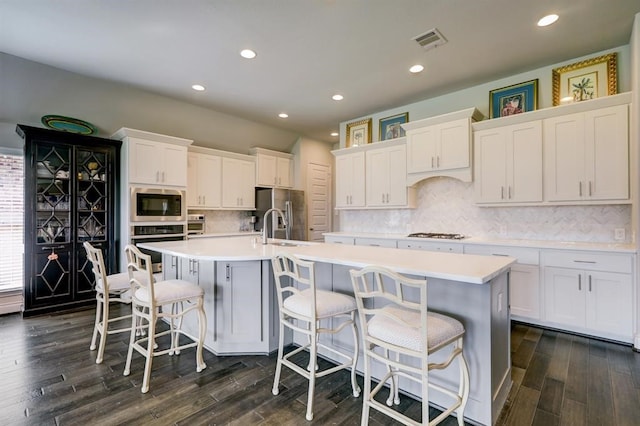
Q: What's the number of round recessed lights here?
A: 7